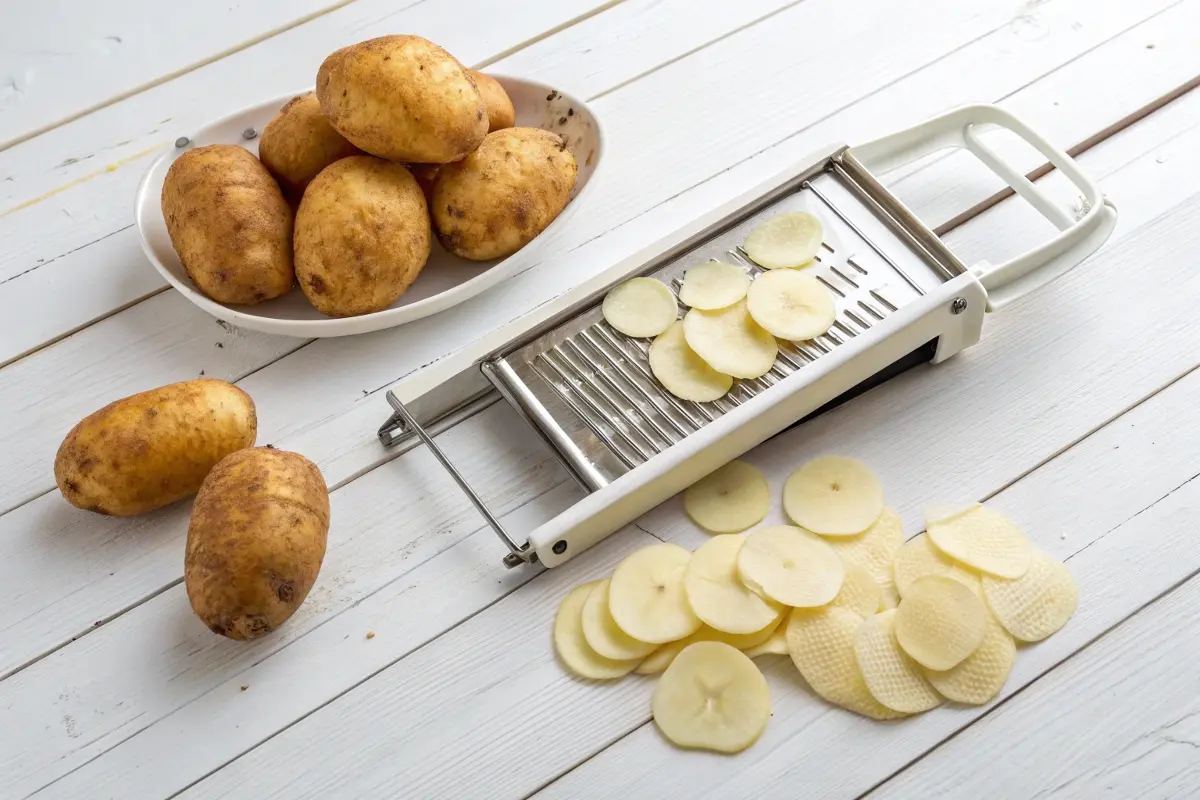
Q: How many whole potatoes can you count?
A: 8